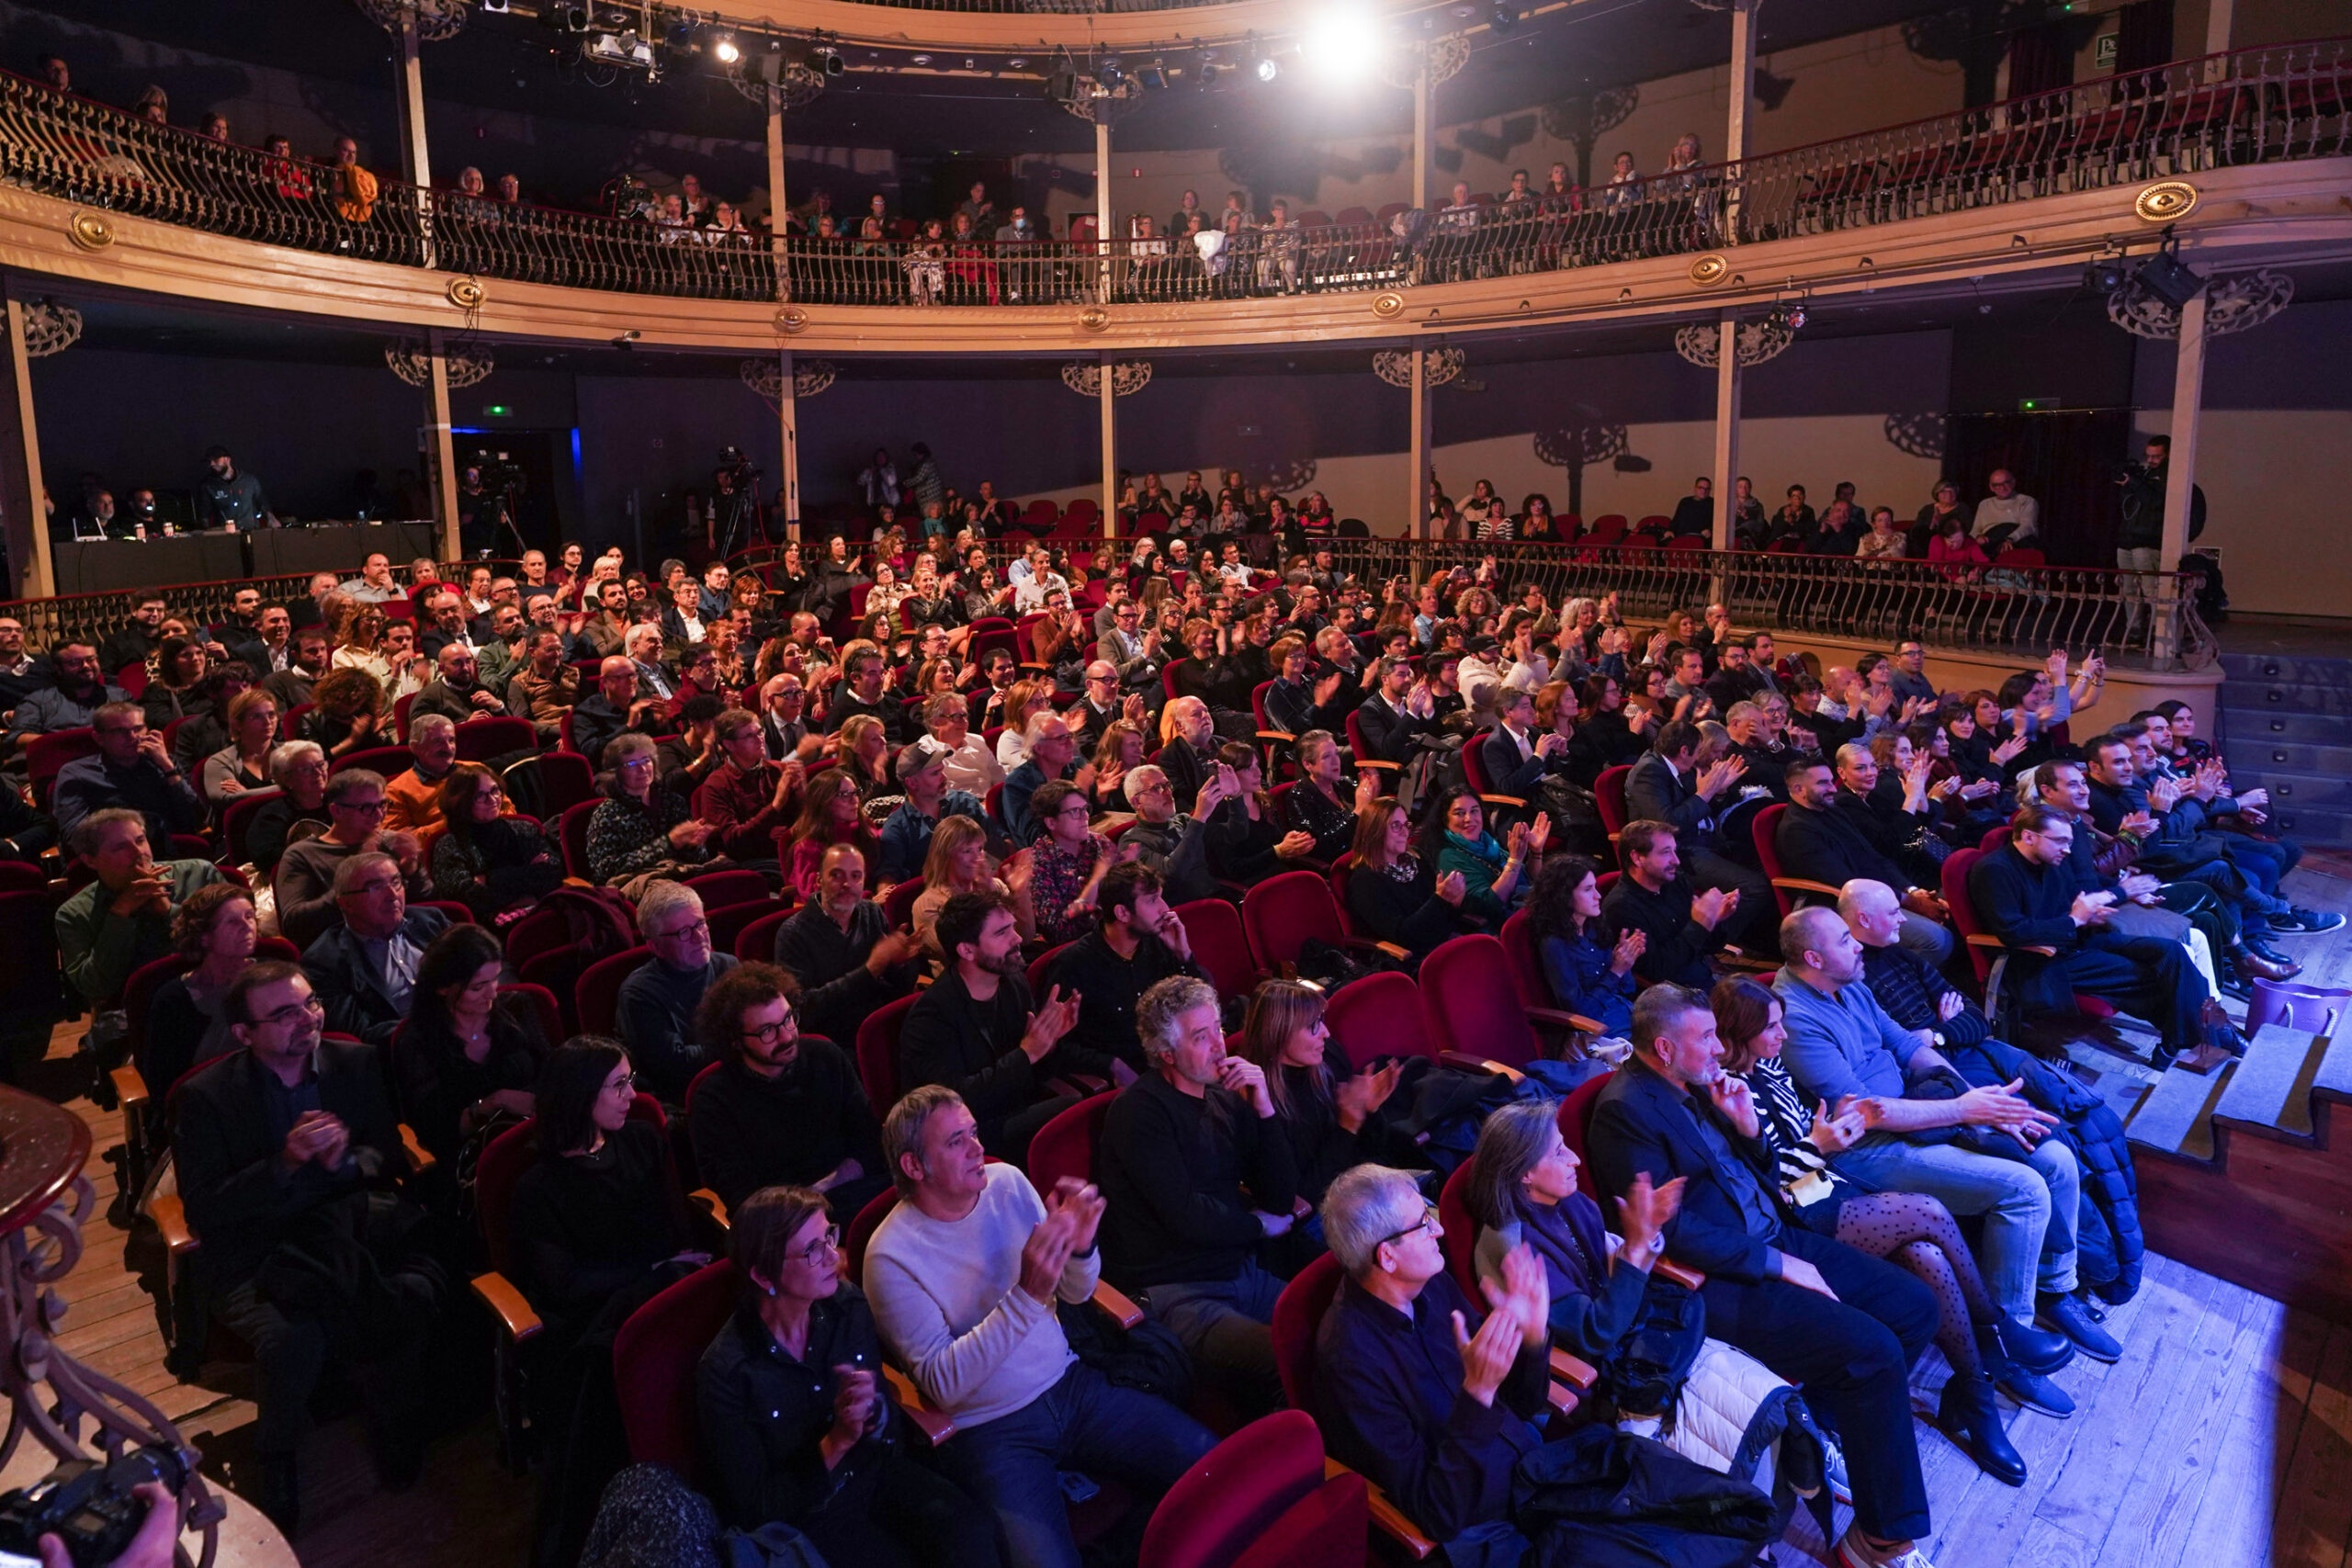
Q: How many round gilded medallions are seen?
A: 7